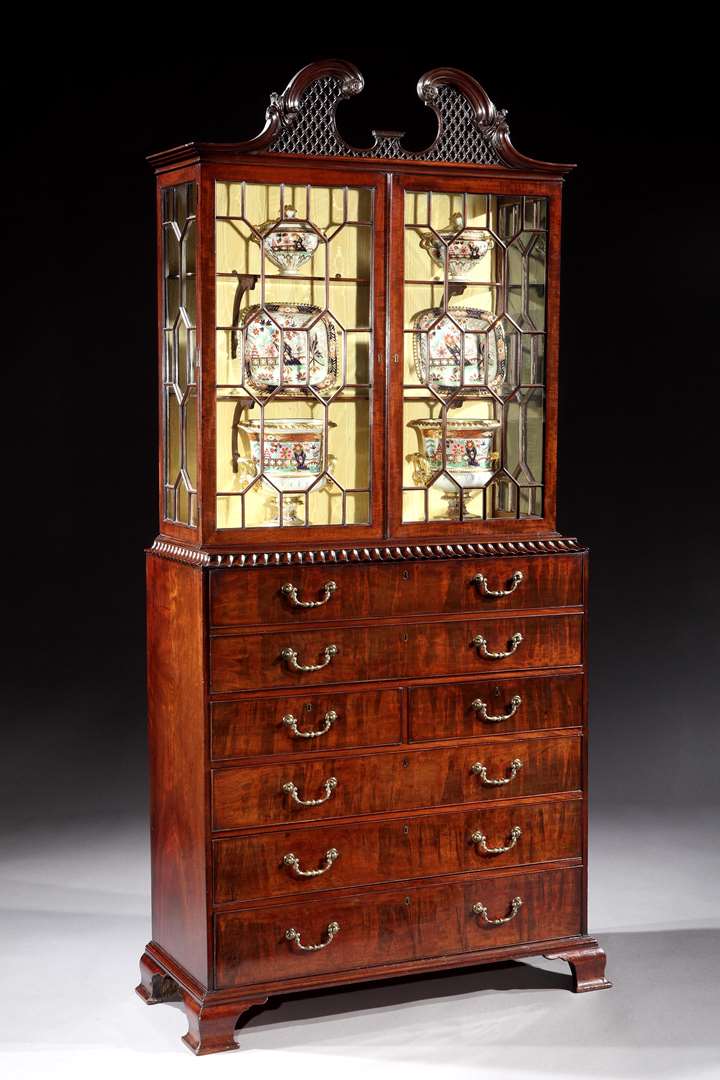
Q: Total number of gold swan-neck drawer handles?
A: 12